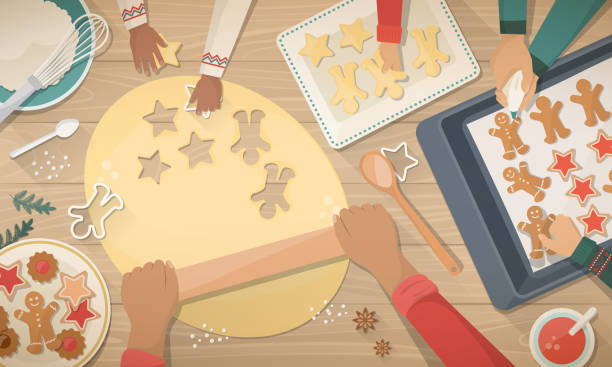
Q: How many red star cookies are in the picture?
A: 6